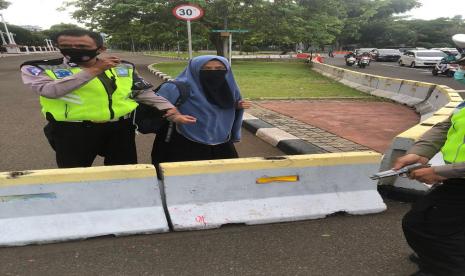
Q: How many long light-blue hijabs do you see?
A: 1